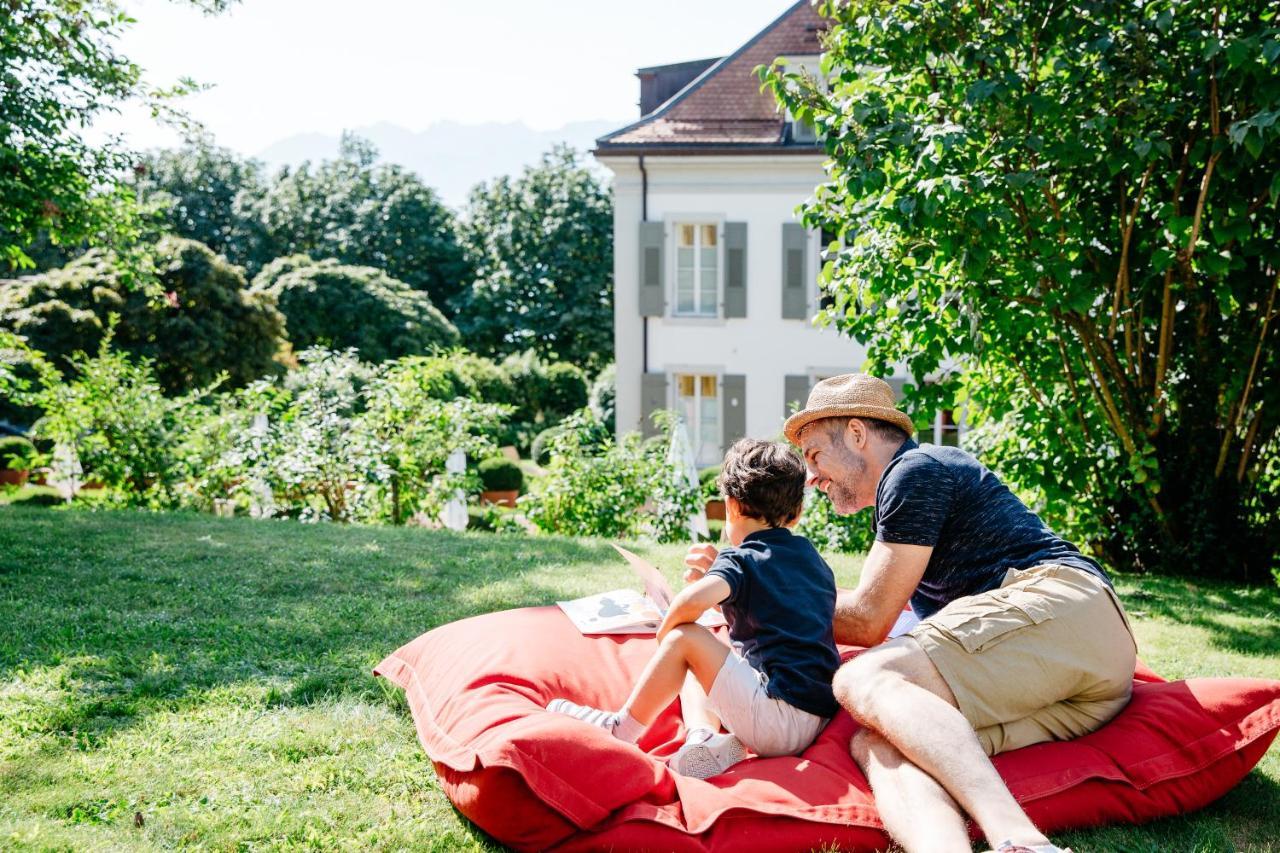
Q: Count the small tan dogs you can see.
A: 0